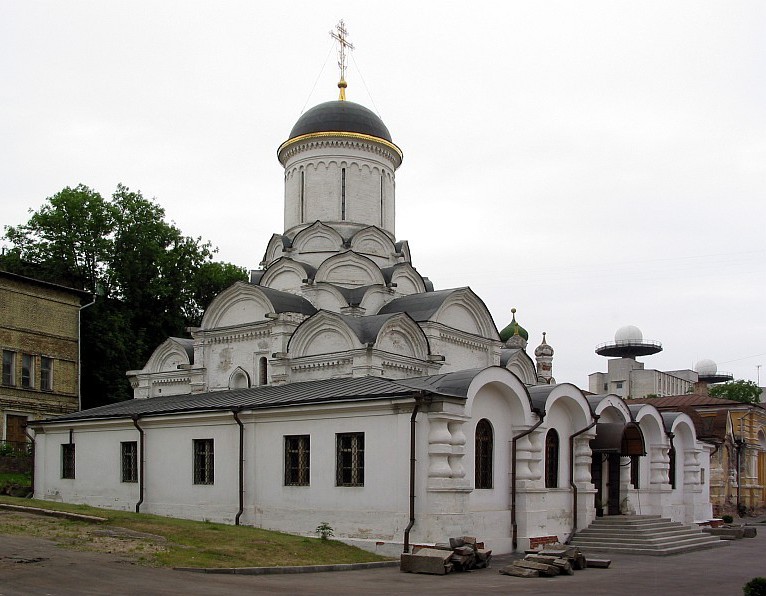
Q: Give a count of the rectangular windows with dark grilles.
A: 5